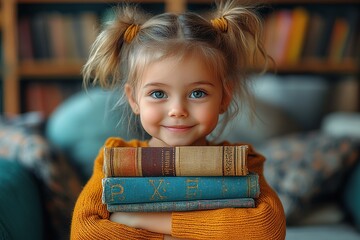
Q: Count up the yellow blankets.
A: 0